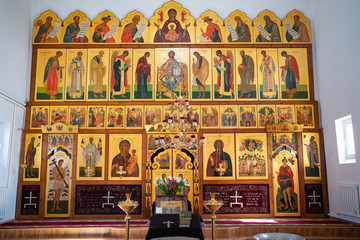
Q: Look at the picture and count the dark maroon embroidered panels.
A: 4